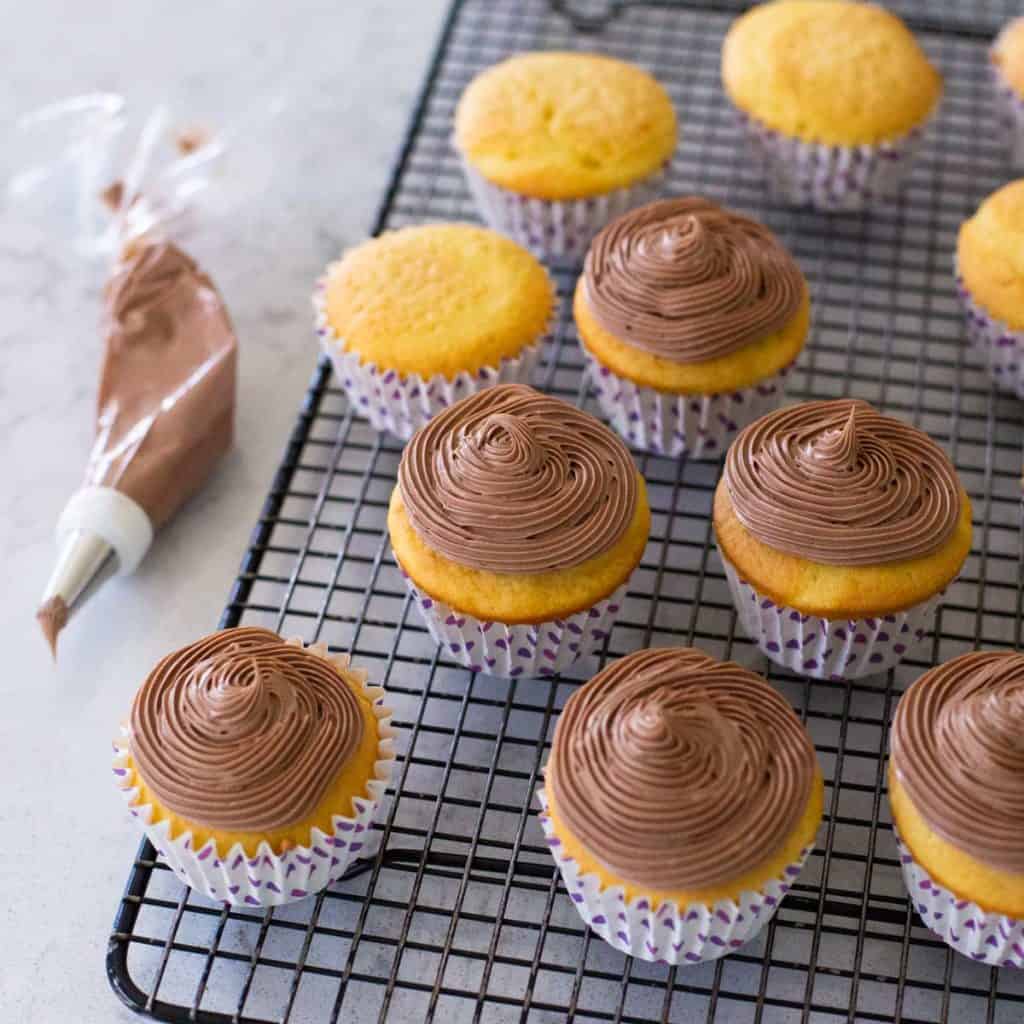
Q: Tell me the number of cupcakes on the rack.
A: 11